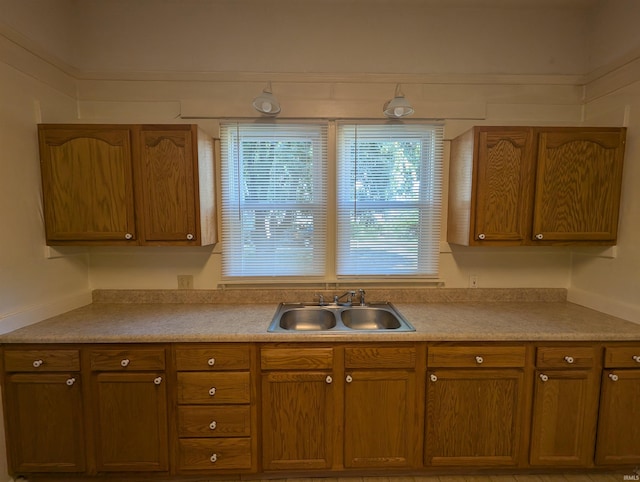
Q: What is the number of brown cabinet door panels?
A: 11